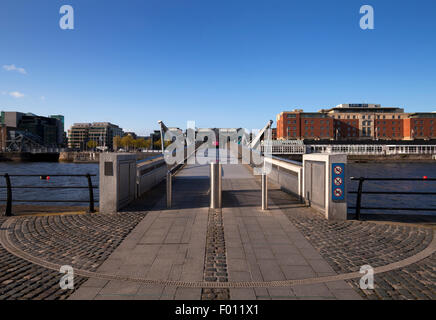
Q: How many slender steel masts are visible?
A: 2